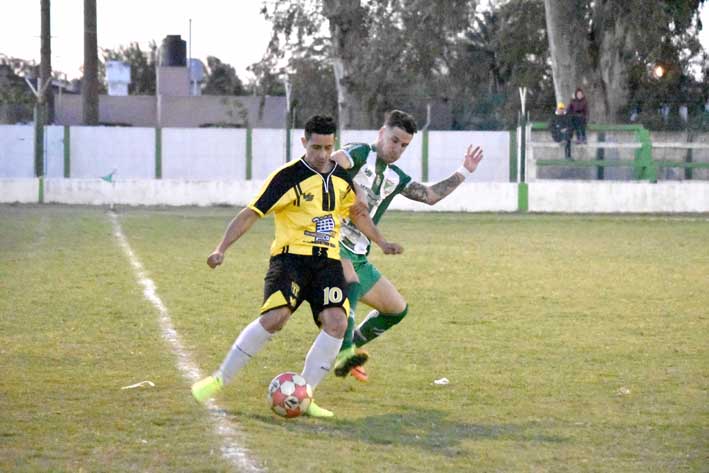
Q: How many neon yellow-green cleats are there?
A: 2